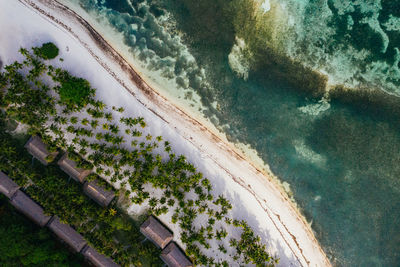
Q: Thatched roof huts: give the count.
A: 9